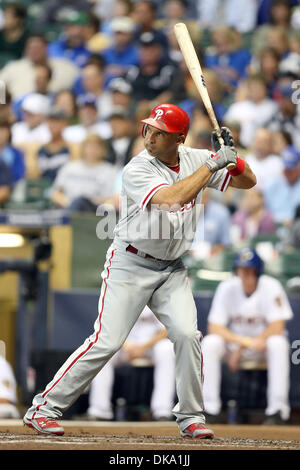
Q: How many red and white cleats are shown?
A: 2